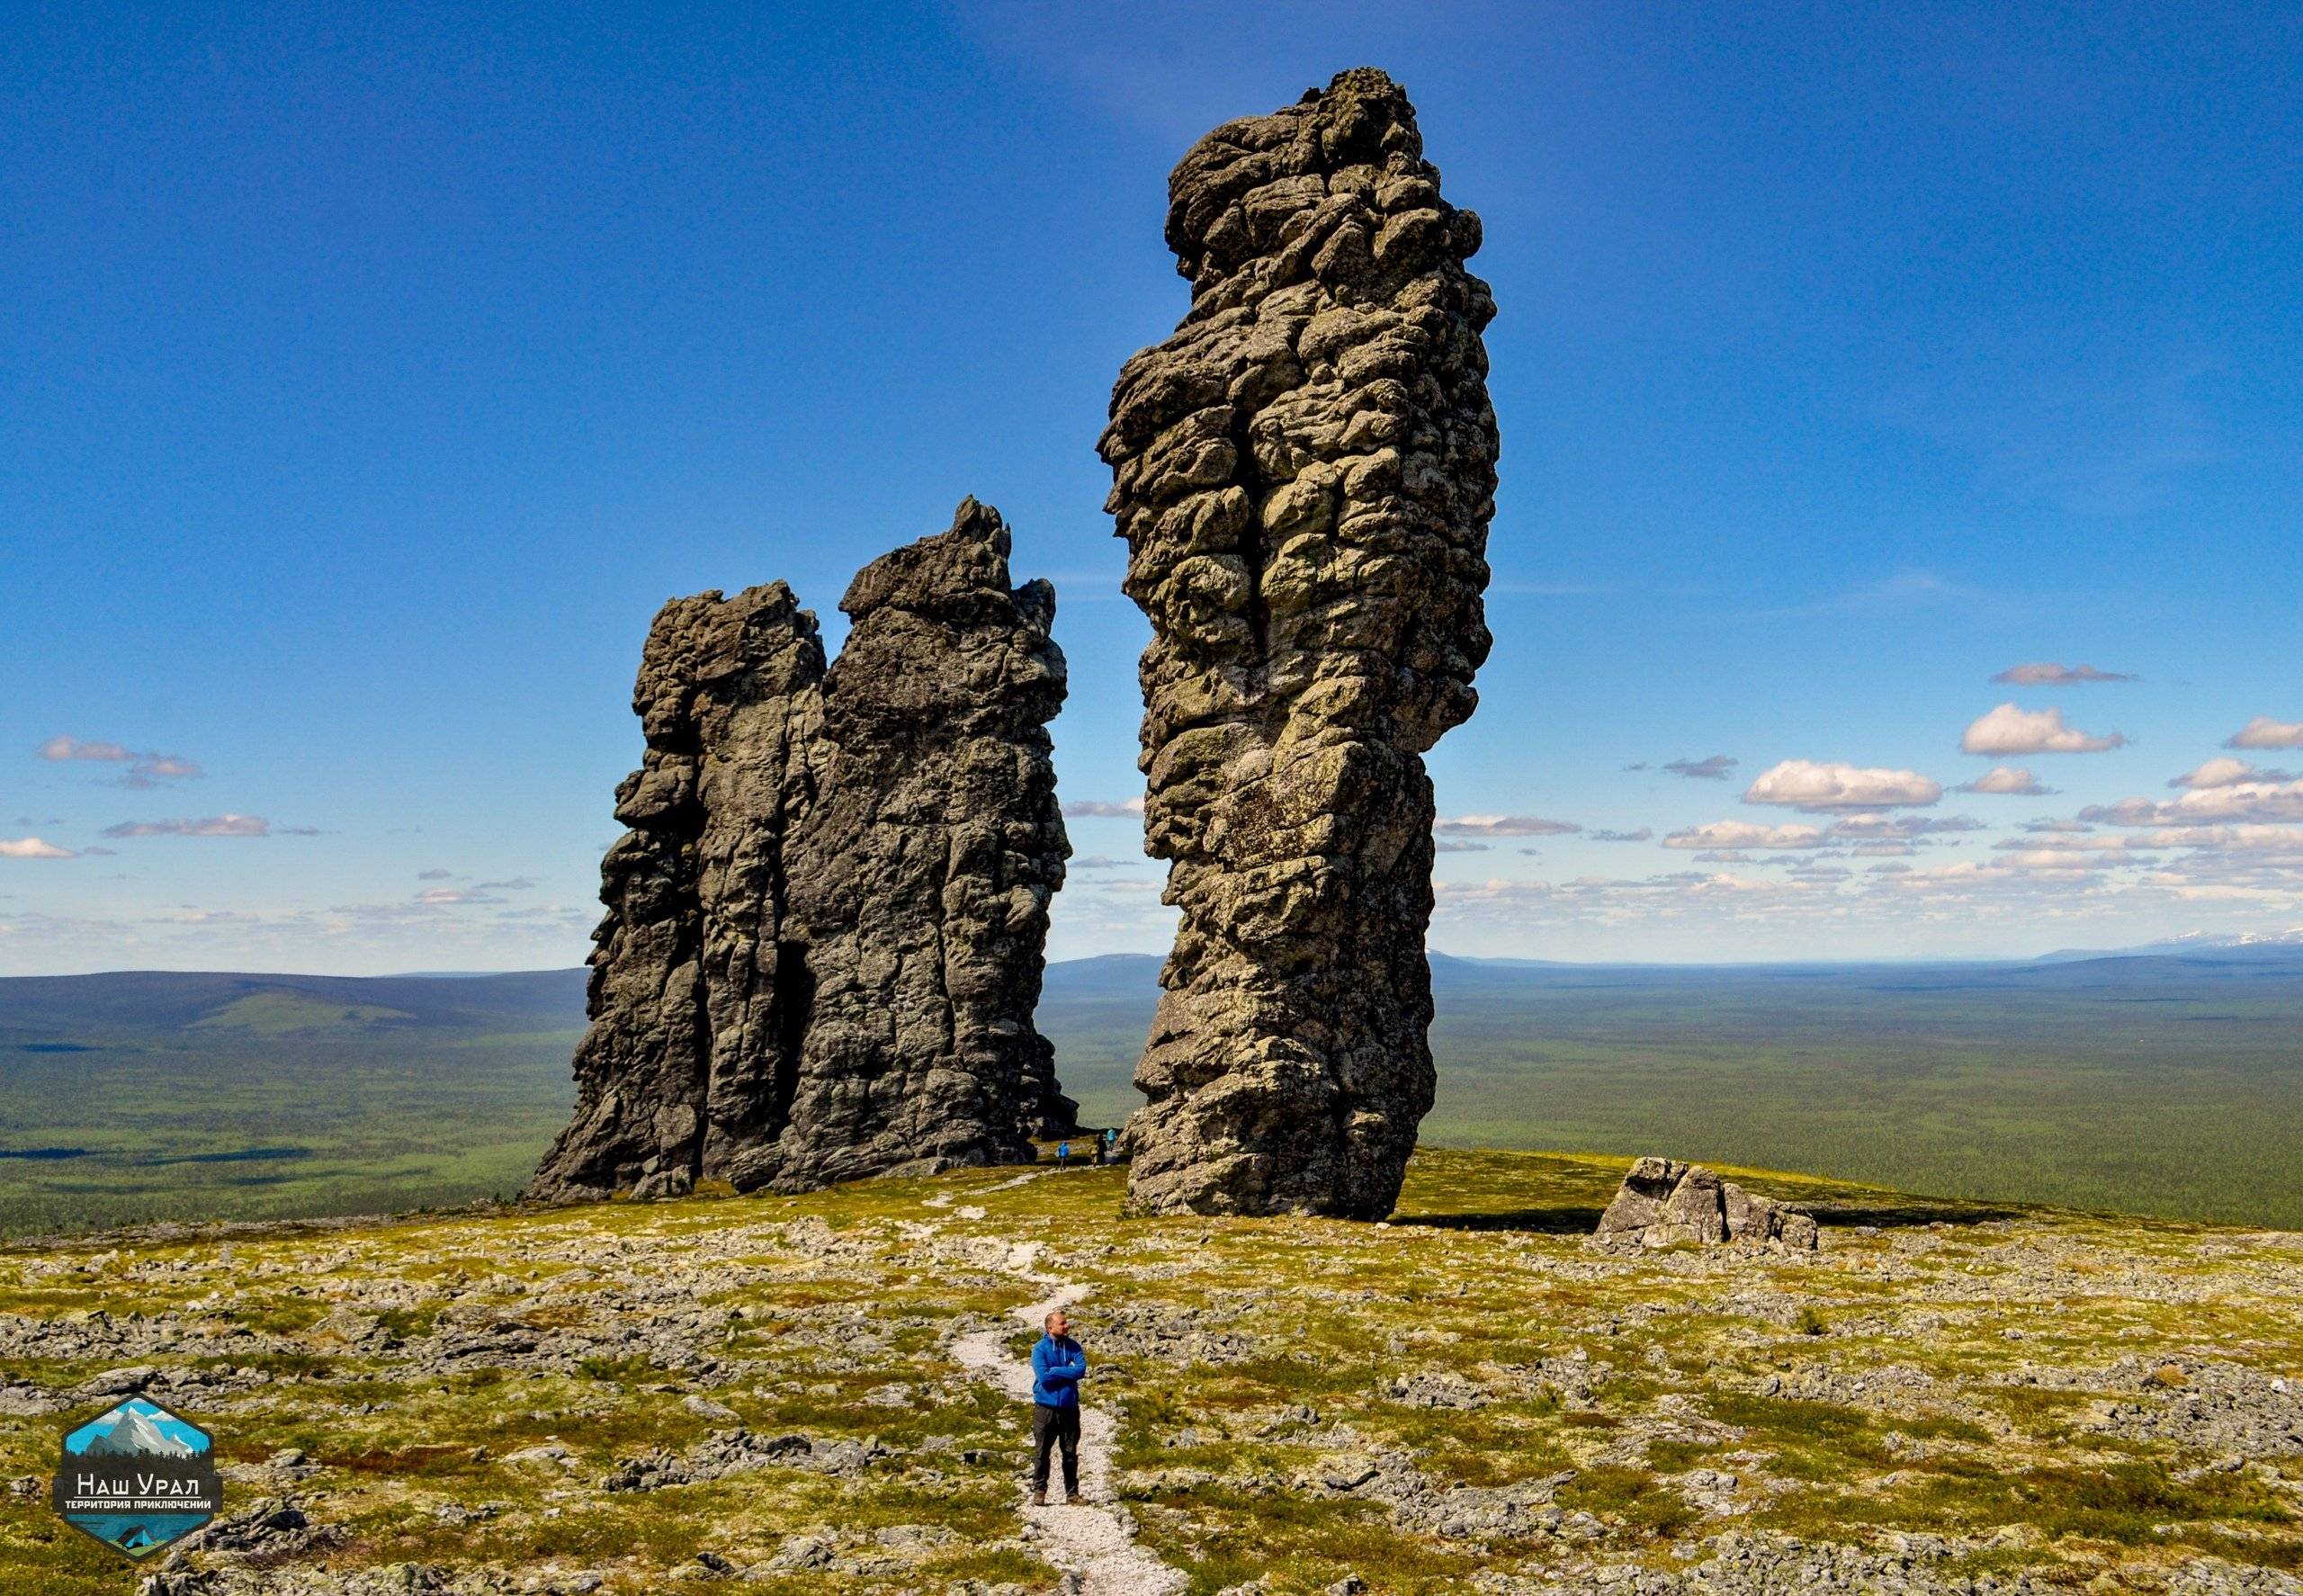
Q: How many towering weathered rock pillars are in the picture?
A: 3